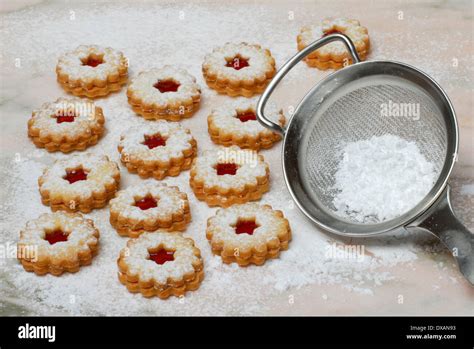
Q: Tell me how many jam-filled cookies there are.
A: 13